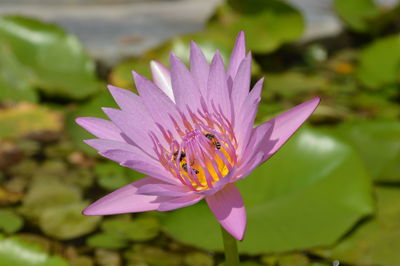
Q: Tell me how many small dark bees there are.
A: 3